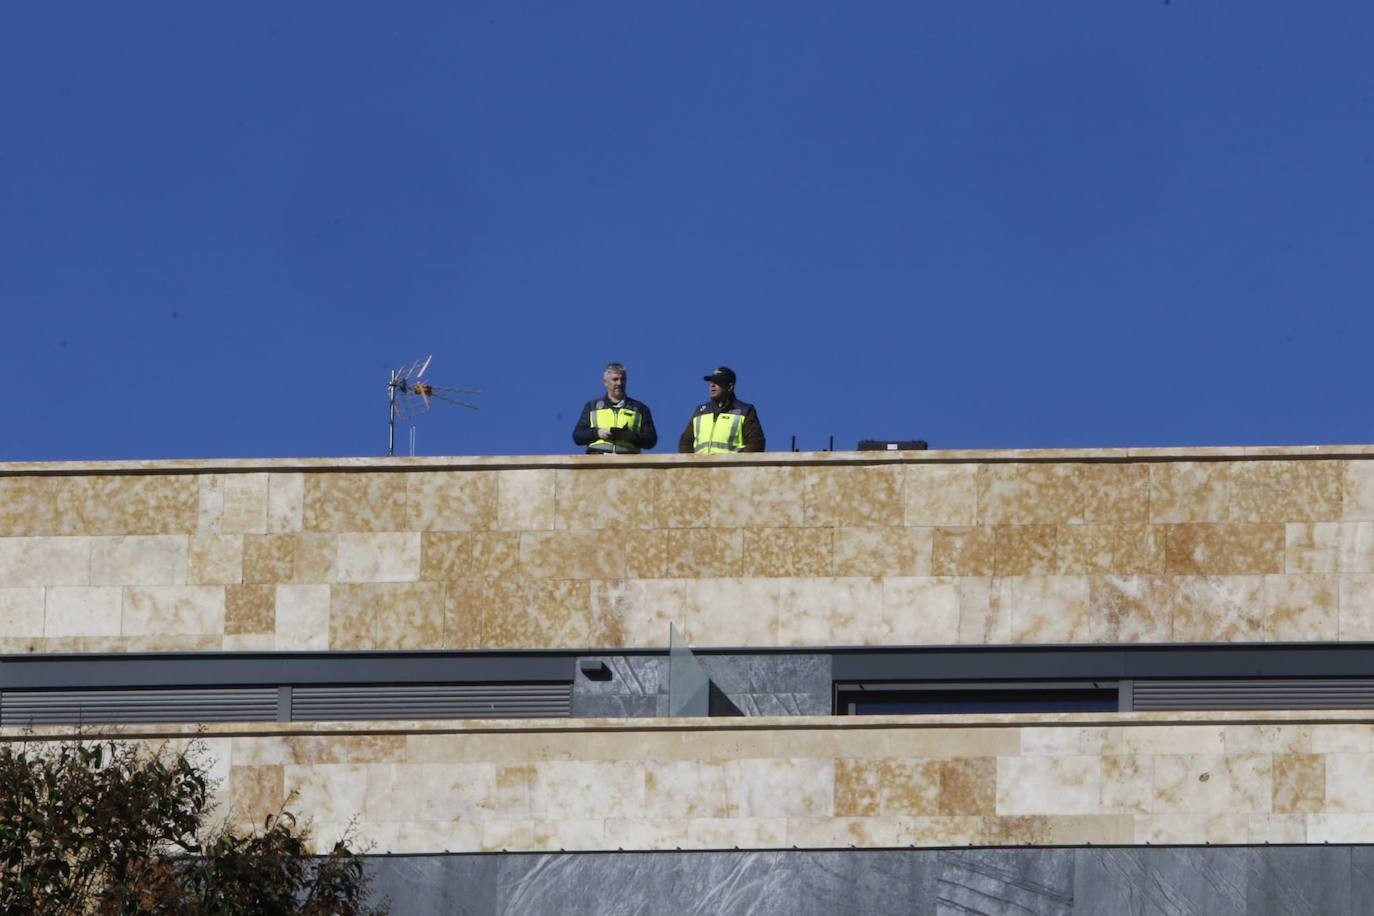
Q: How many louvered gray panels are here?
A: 3